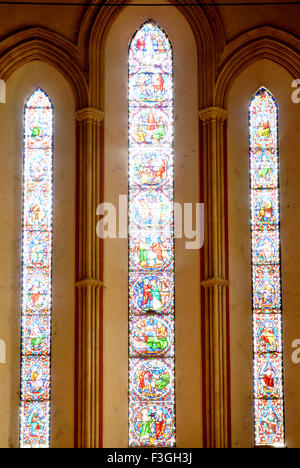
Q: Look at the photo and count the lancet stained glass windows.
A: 3